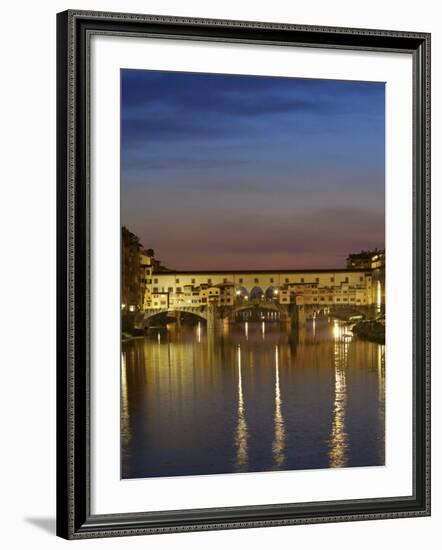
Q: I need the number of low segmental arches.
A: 3